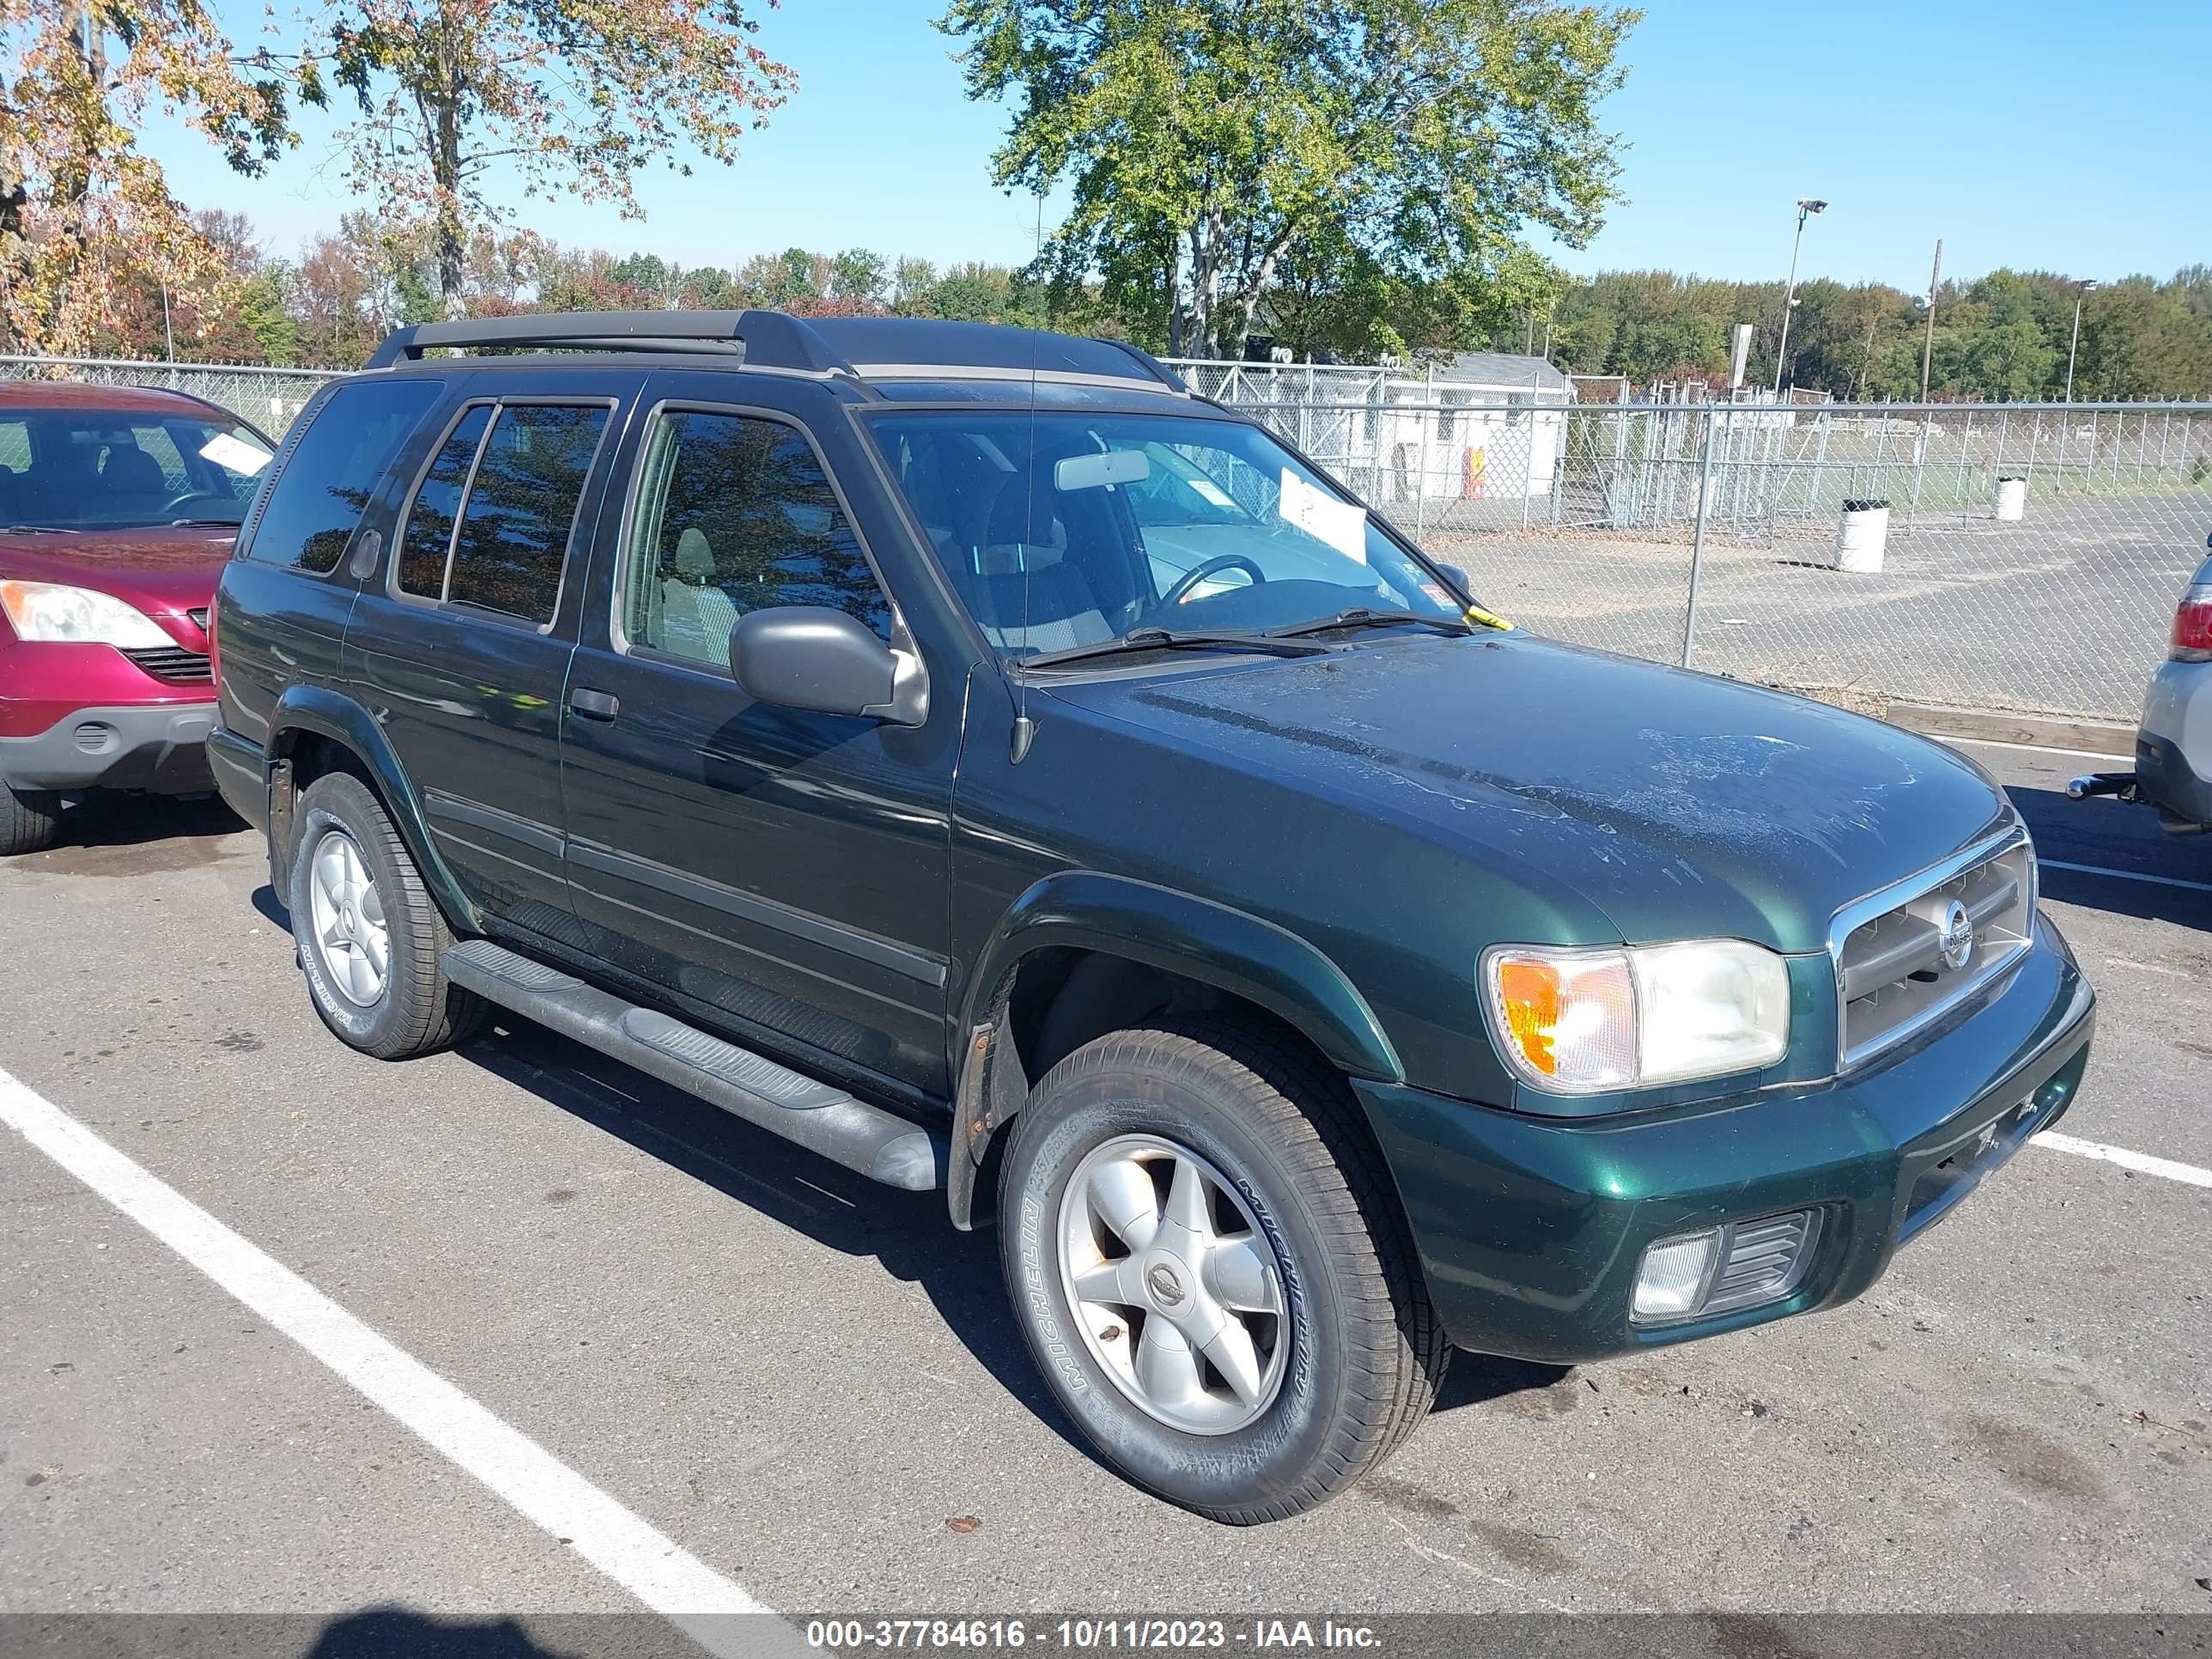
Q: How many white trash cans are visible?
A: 2